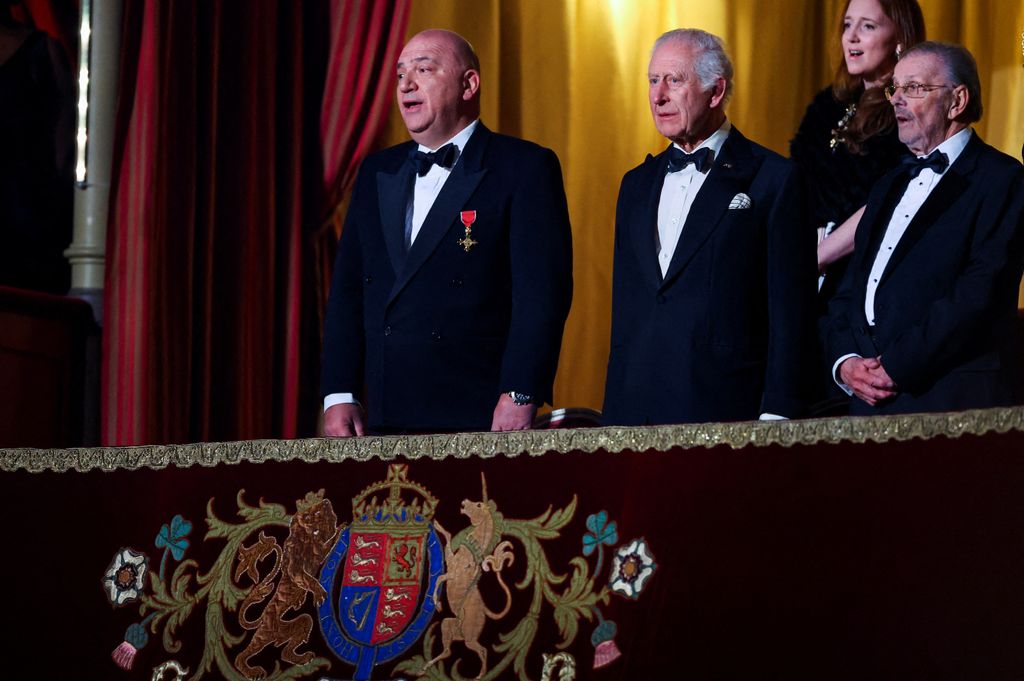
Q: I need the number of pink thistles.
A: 2